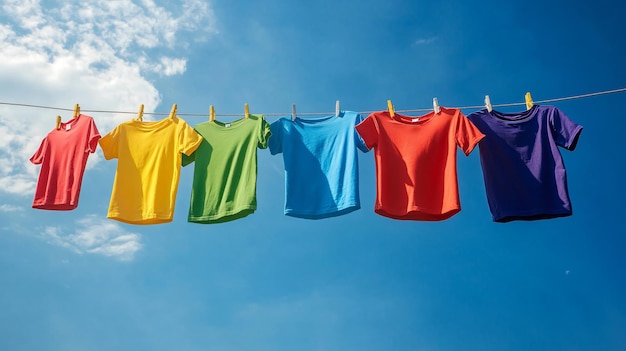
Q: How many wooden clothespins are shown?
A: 12